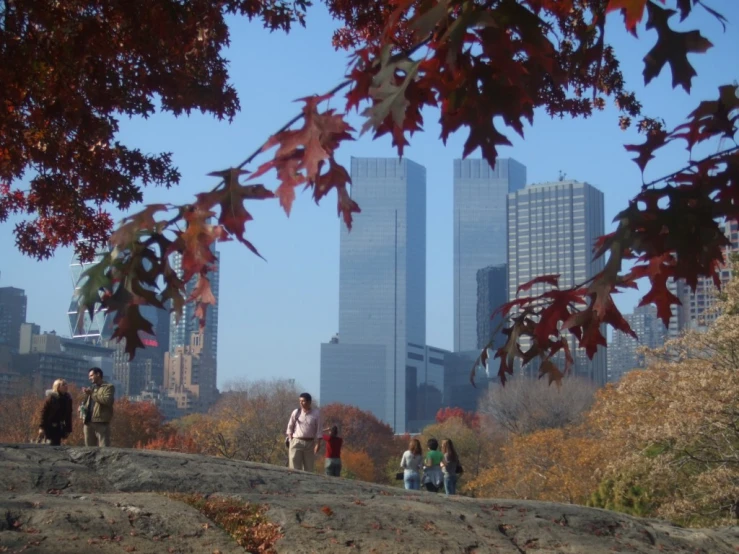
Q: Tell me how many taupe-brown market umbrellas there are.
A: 0